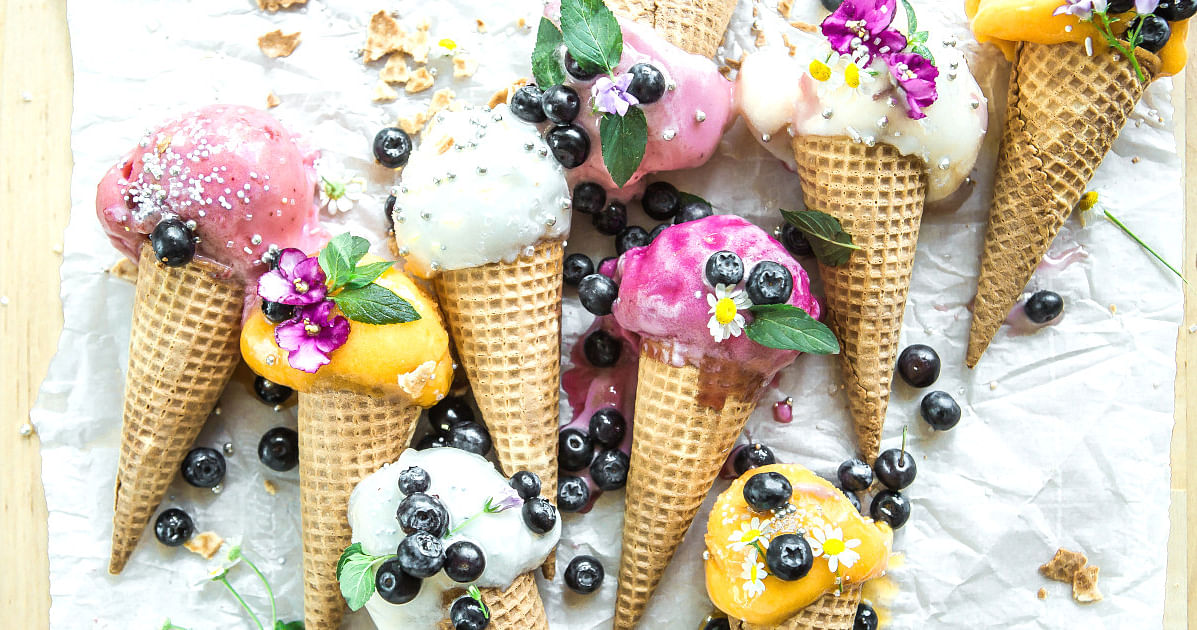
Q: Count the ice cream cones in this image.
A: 9